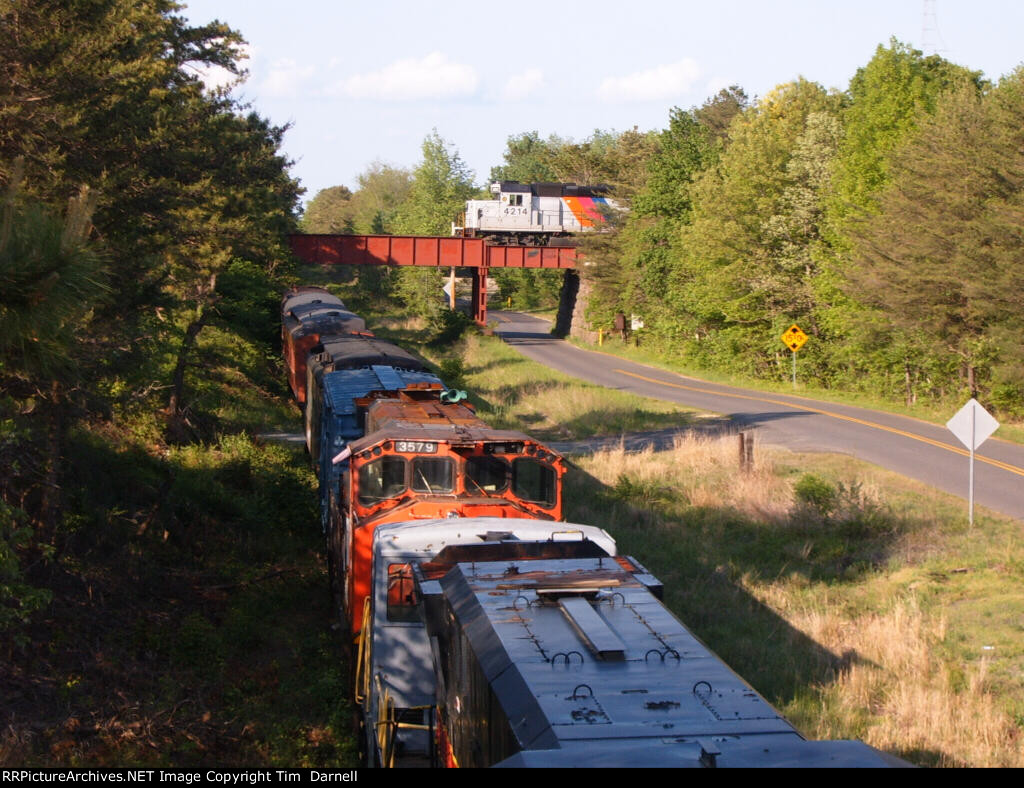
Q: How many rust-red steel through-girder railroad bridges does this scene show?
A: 1